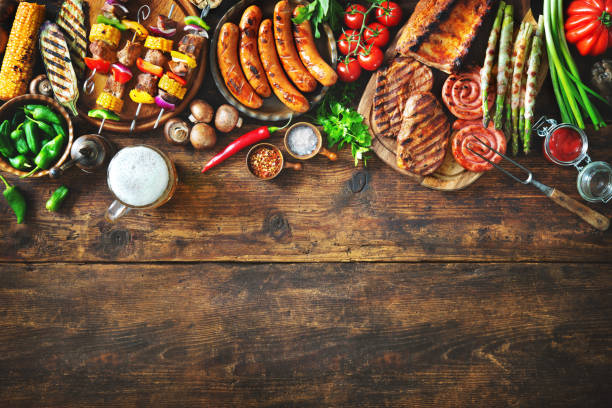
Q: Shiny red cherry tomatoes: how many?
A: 6